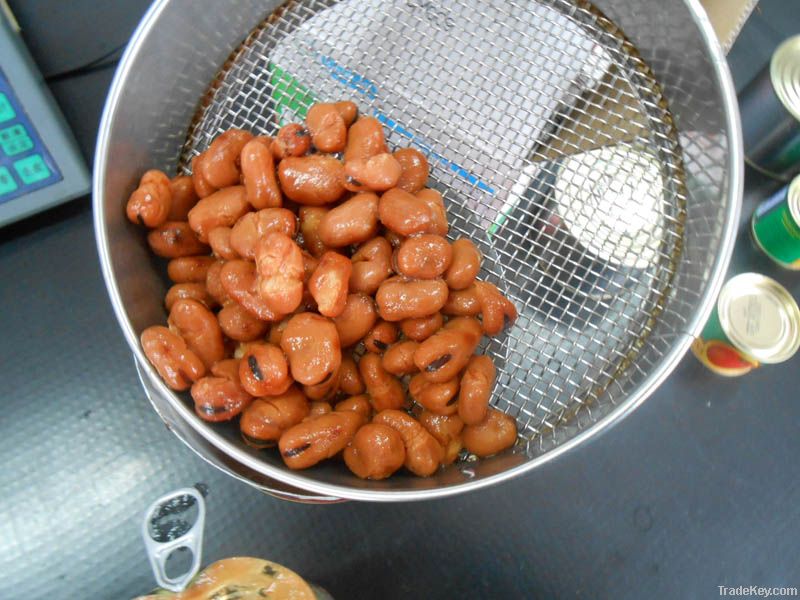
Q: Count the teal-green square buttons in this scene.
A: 4